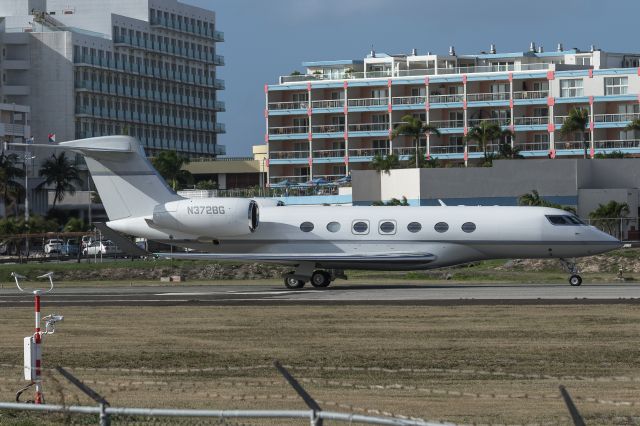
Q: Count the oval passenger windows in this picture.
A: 7